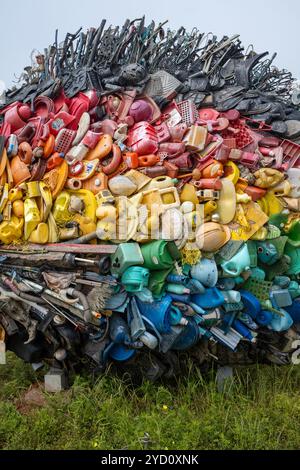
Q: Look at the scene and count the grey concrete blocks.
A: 2